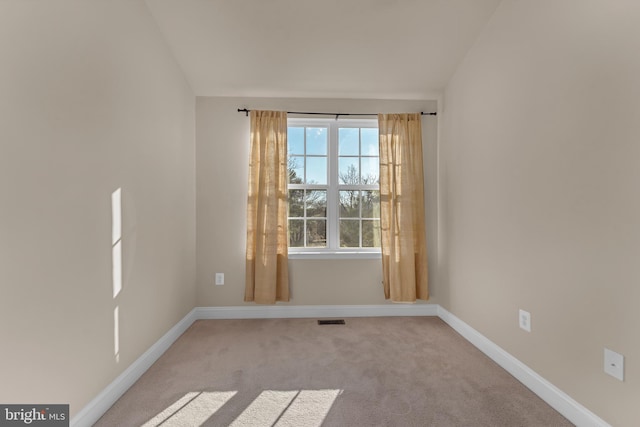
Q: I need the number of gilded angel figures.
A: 0